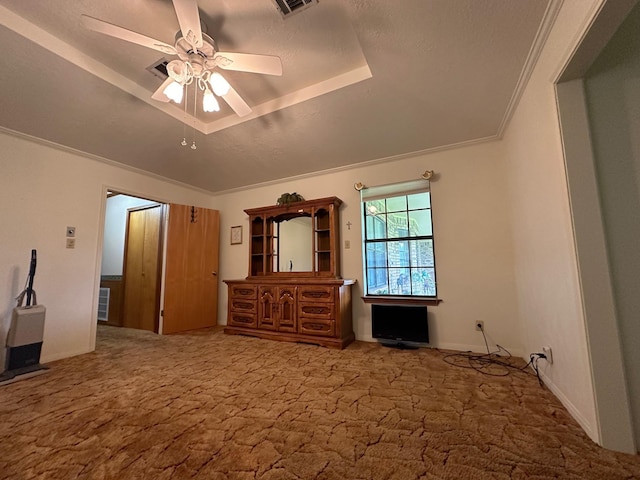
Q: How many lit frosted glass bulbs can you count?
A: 3